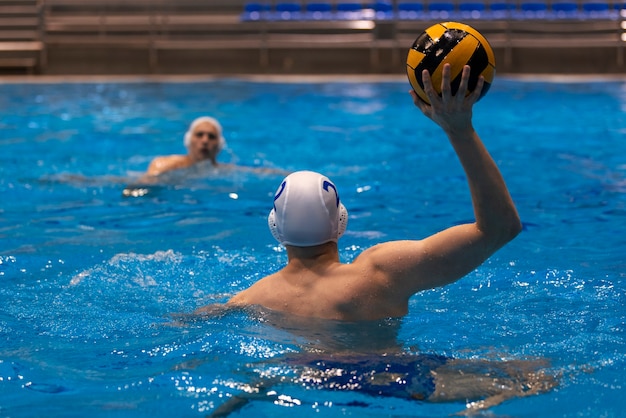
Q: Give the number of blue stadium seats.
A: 13